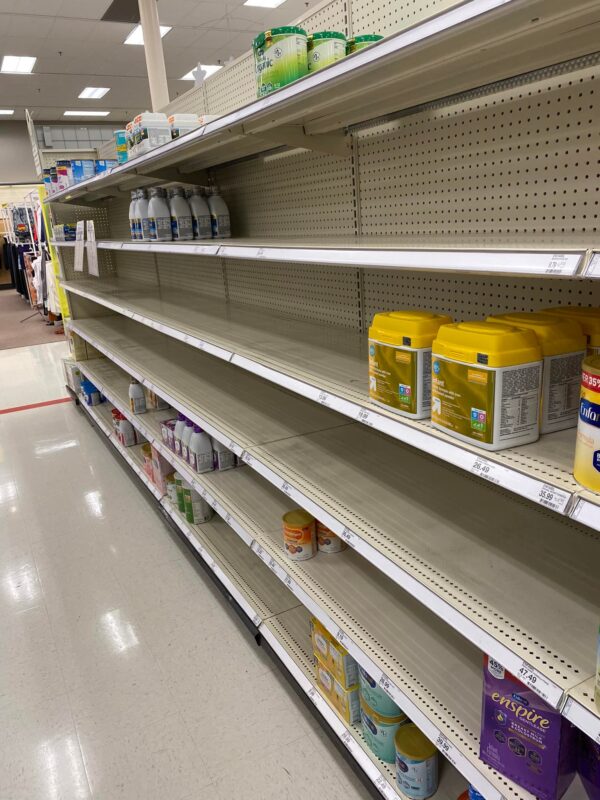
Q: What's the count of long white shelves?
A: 6